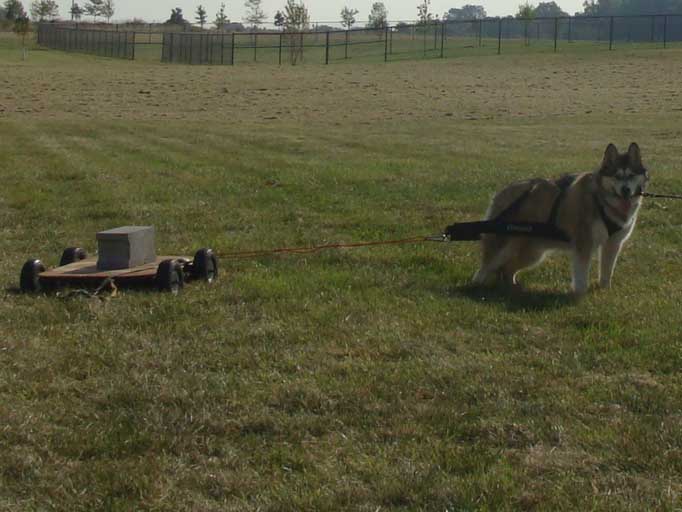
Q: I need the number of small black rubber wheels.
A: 4